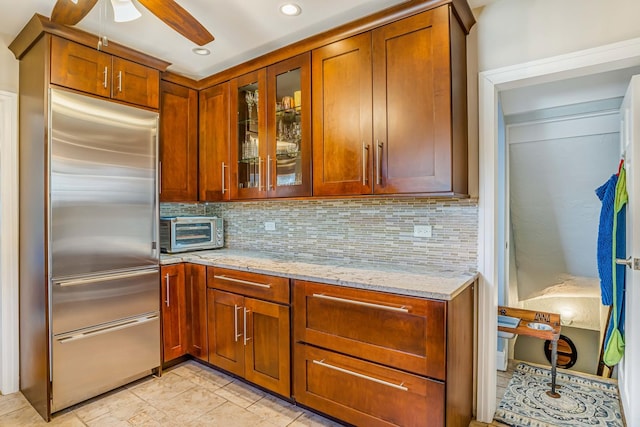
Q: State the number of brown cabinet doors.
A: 12